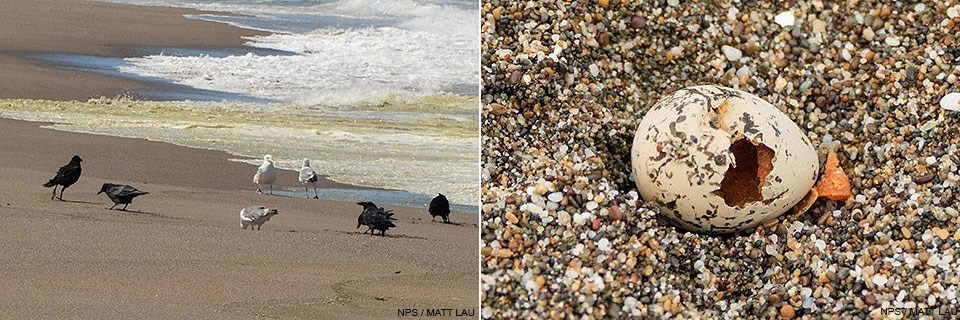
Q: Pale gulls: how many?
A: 3